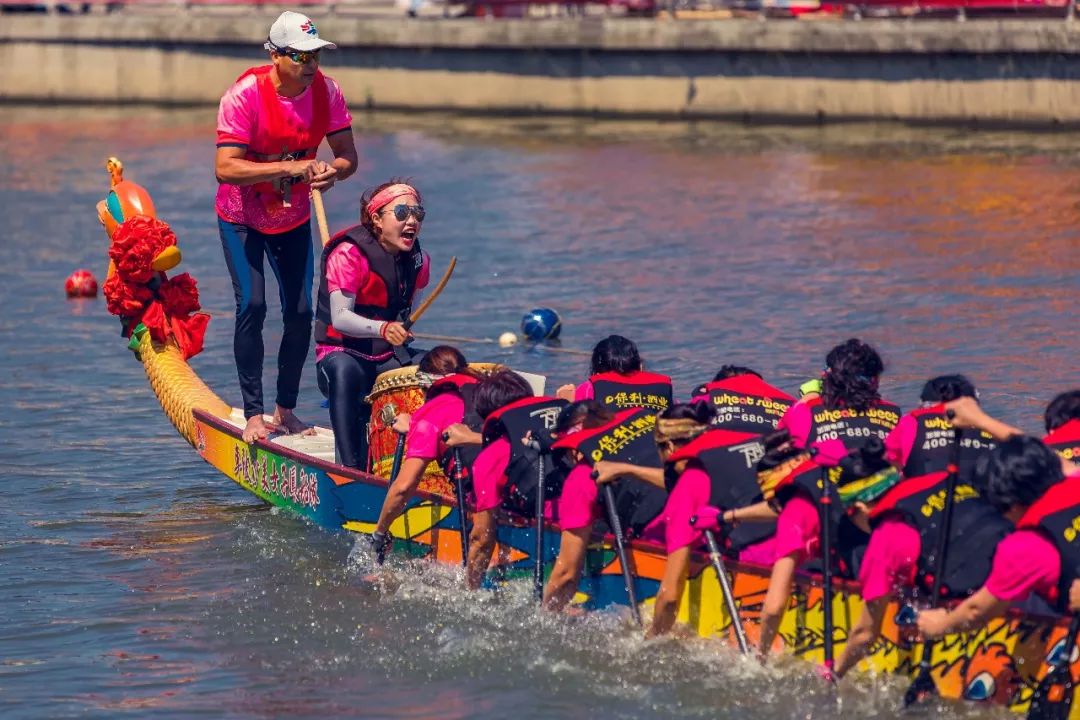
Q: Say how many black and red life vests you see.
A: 13